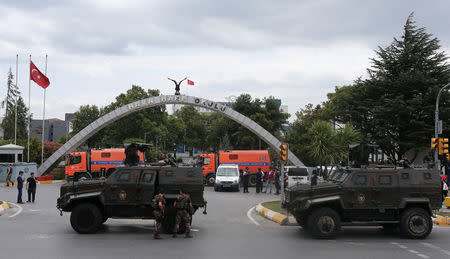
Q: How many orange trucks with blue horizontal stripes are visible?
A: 2